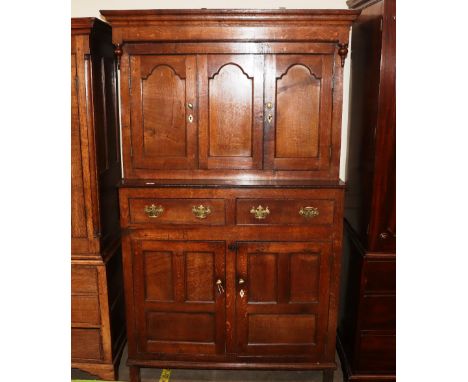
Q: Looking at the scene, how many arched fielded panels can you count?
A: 3